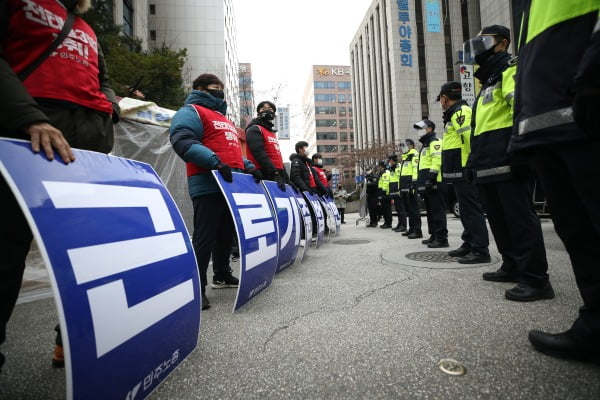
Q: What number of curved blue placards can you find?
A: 7